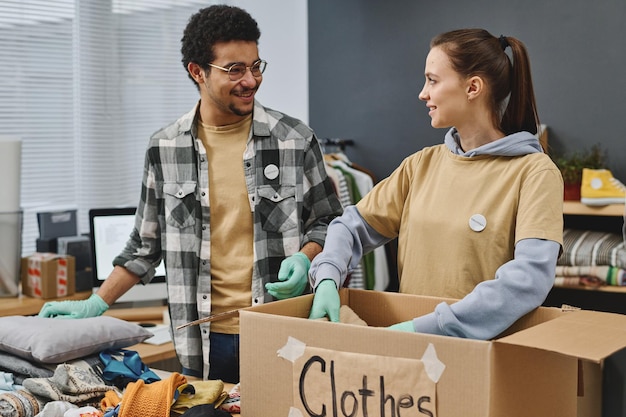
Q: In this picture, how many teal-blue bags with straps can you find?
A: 1